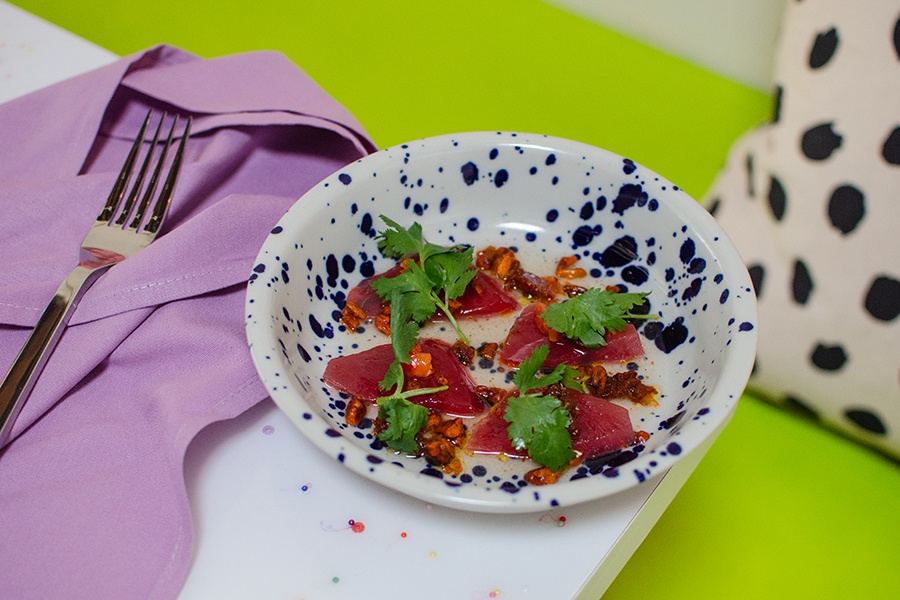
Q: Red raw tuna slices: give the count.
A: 4